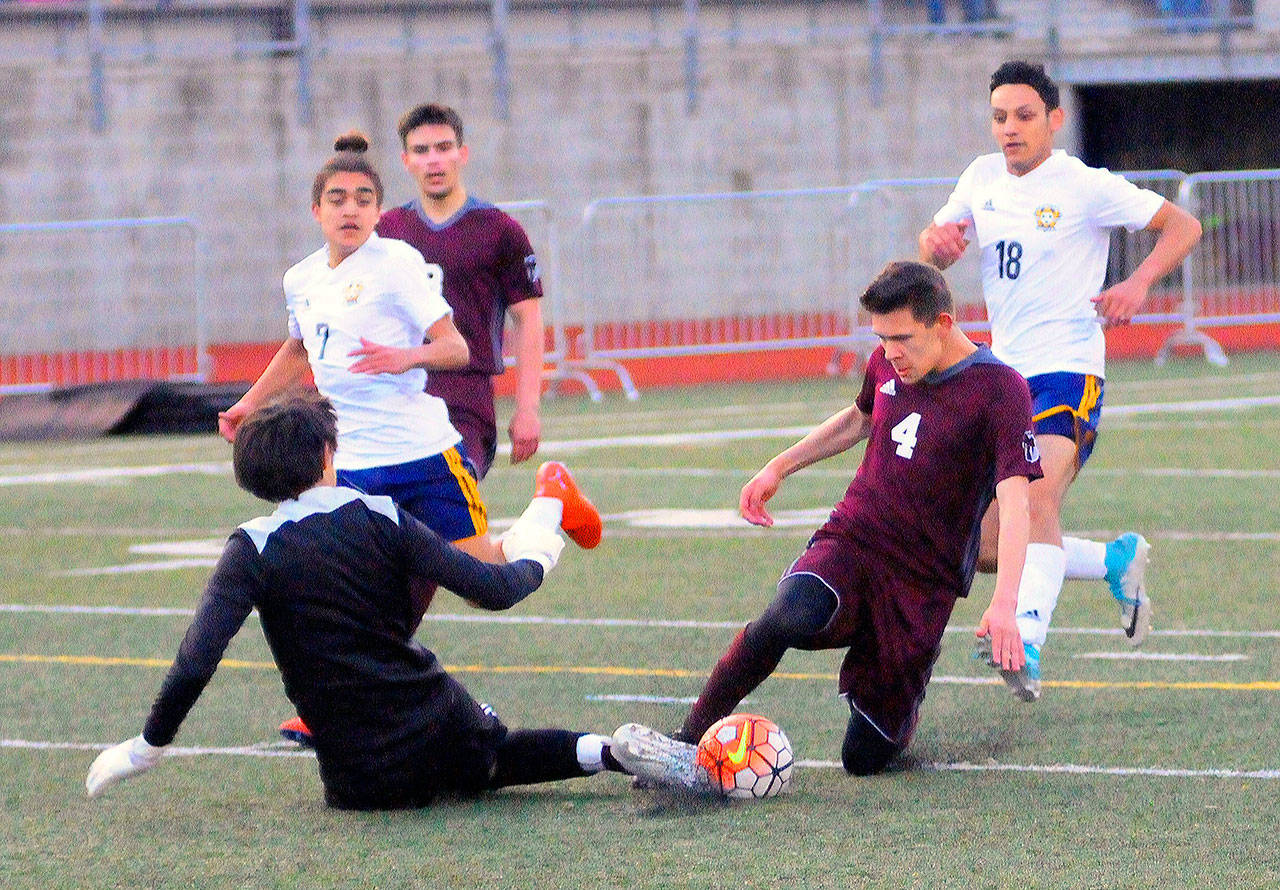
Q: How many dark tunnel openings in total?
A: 1